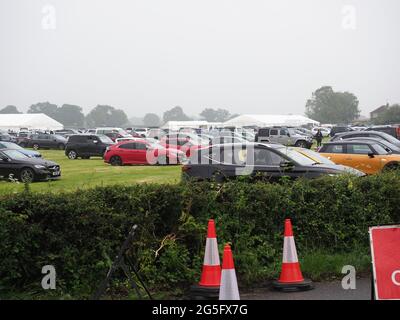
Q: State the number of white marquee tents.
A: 3